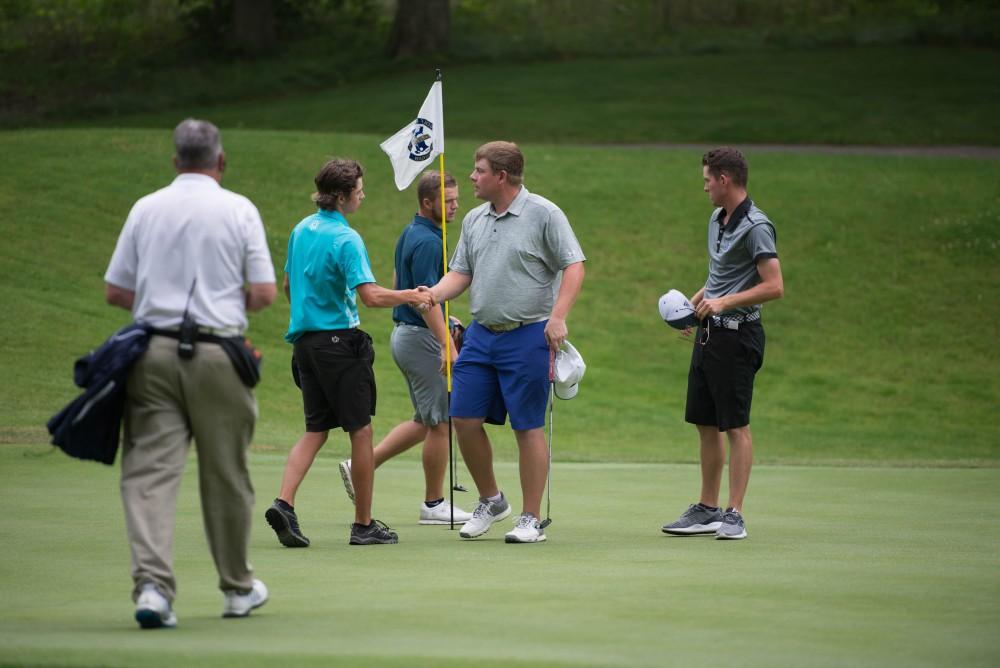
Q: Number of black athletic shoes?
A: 2